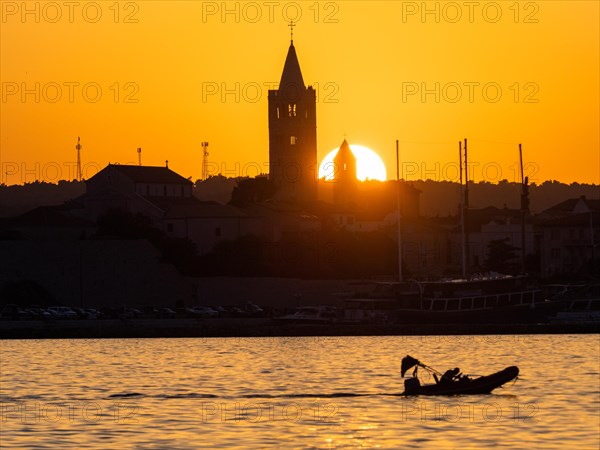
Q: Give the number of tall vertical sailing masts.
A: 4